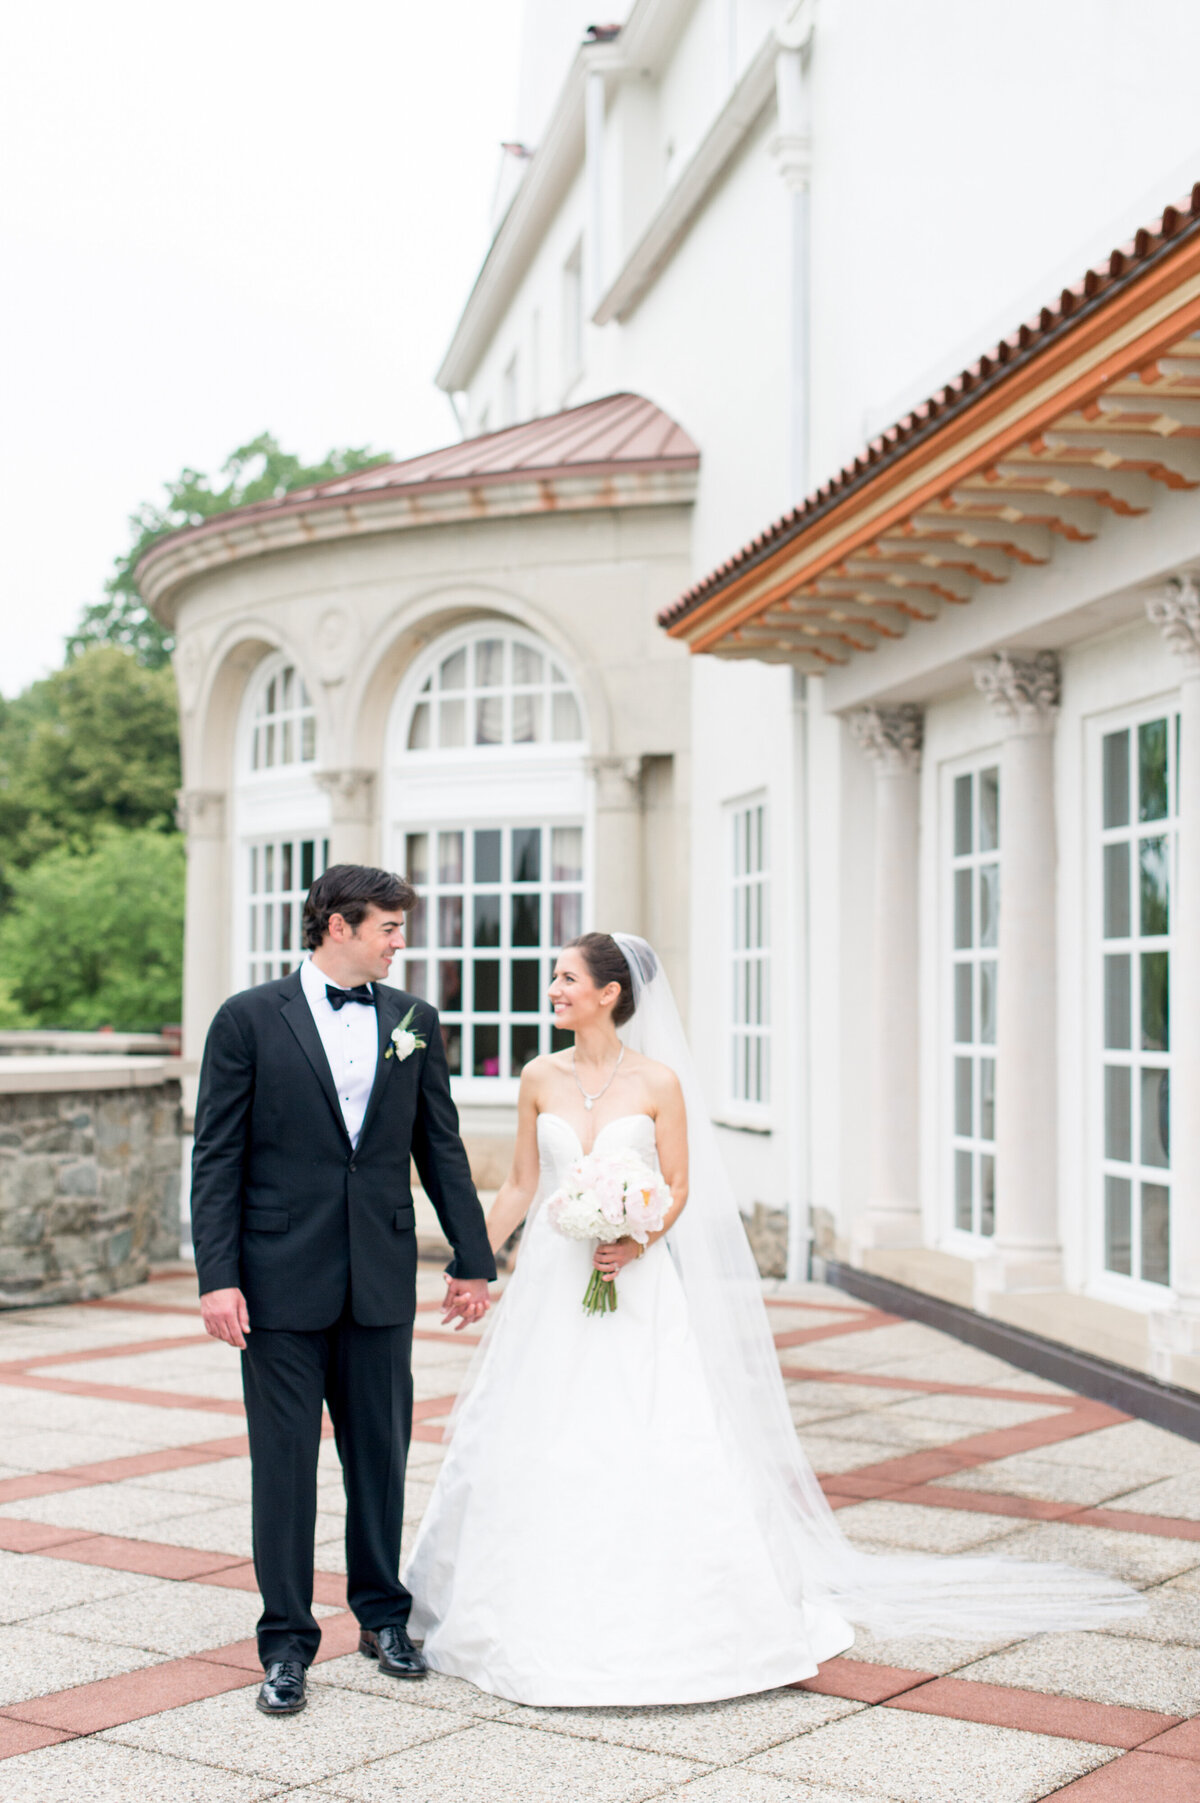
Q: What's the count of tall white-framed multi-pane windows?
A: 5